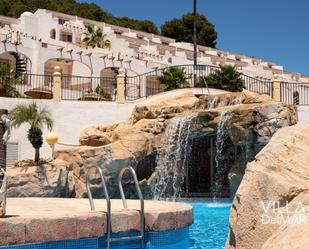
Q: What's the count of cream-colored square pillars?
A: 3